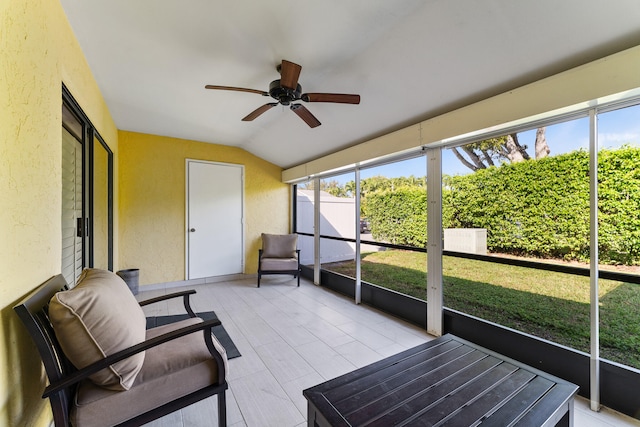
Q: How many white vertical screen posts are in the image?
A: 4